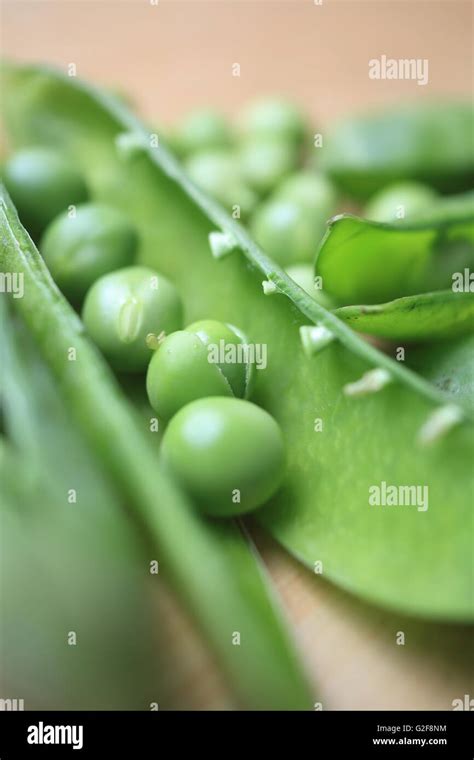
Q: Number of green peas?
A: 13